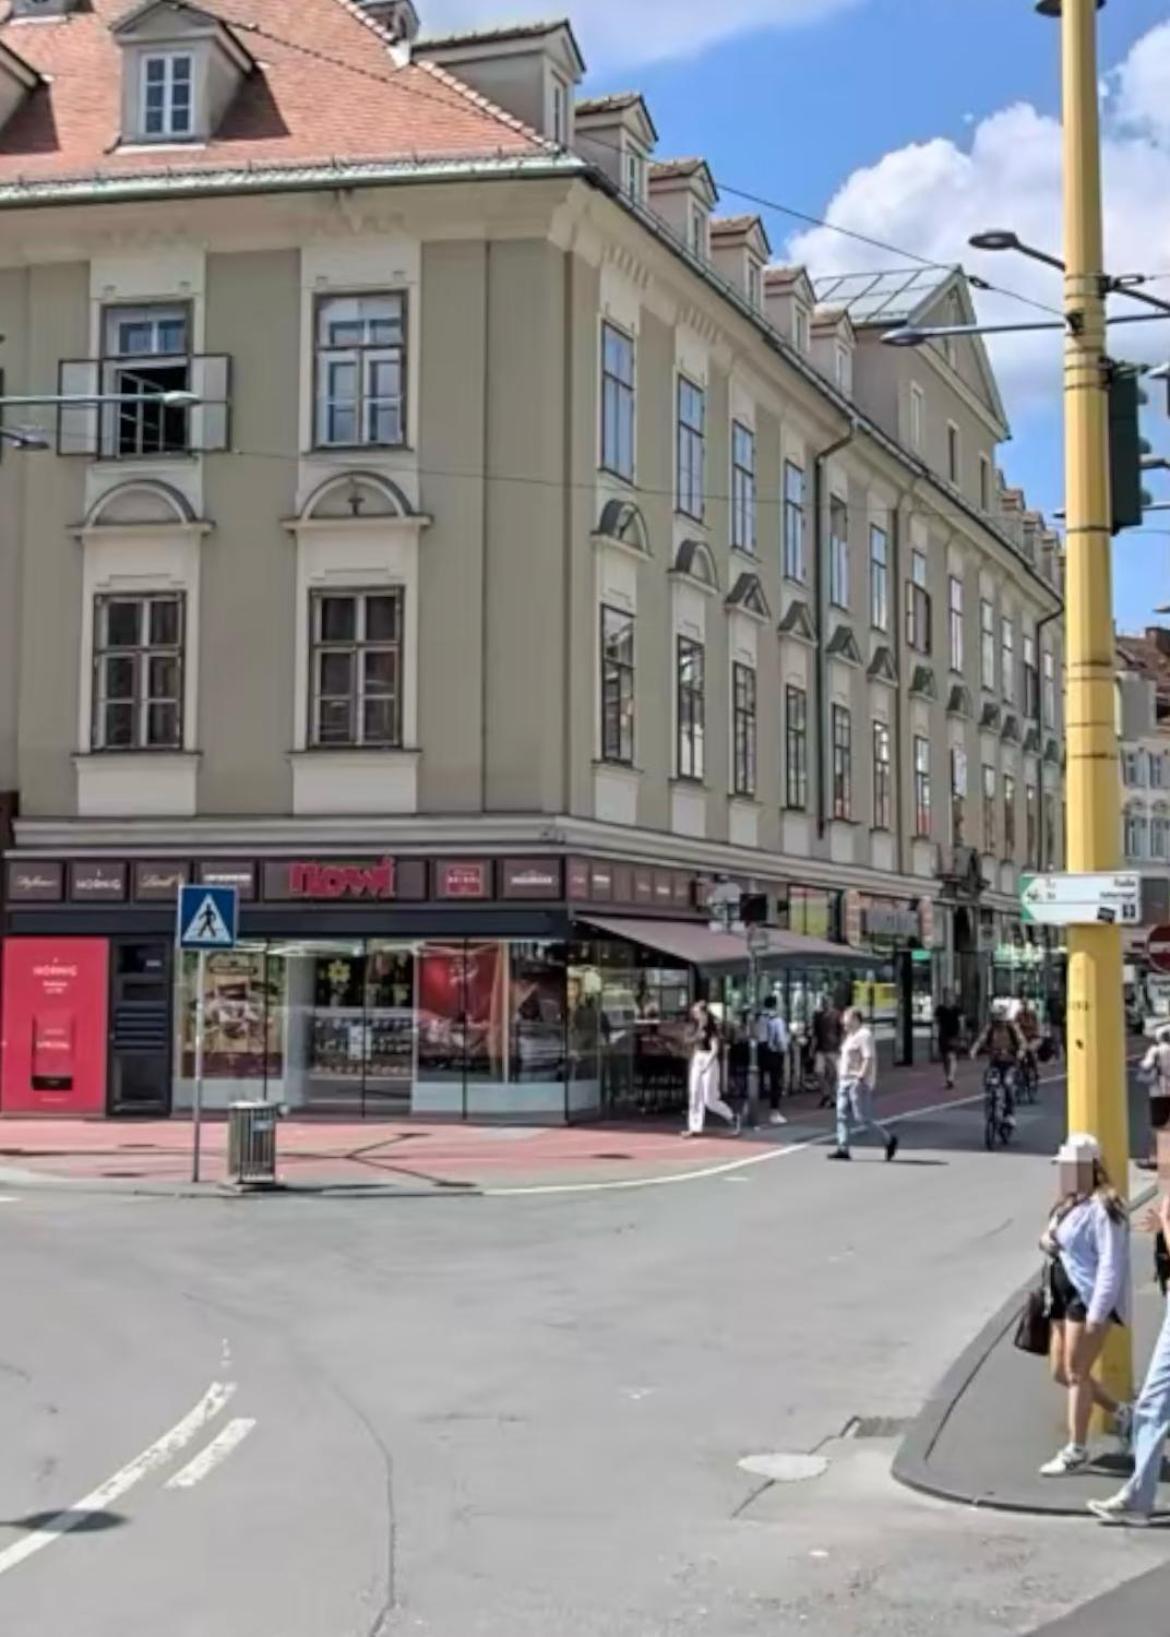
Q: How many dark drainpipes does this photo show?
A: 2